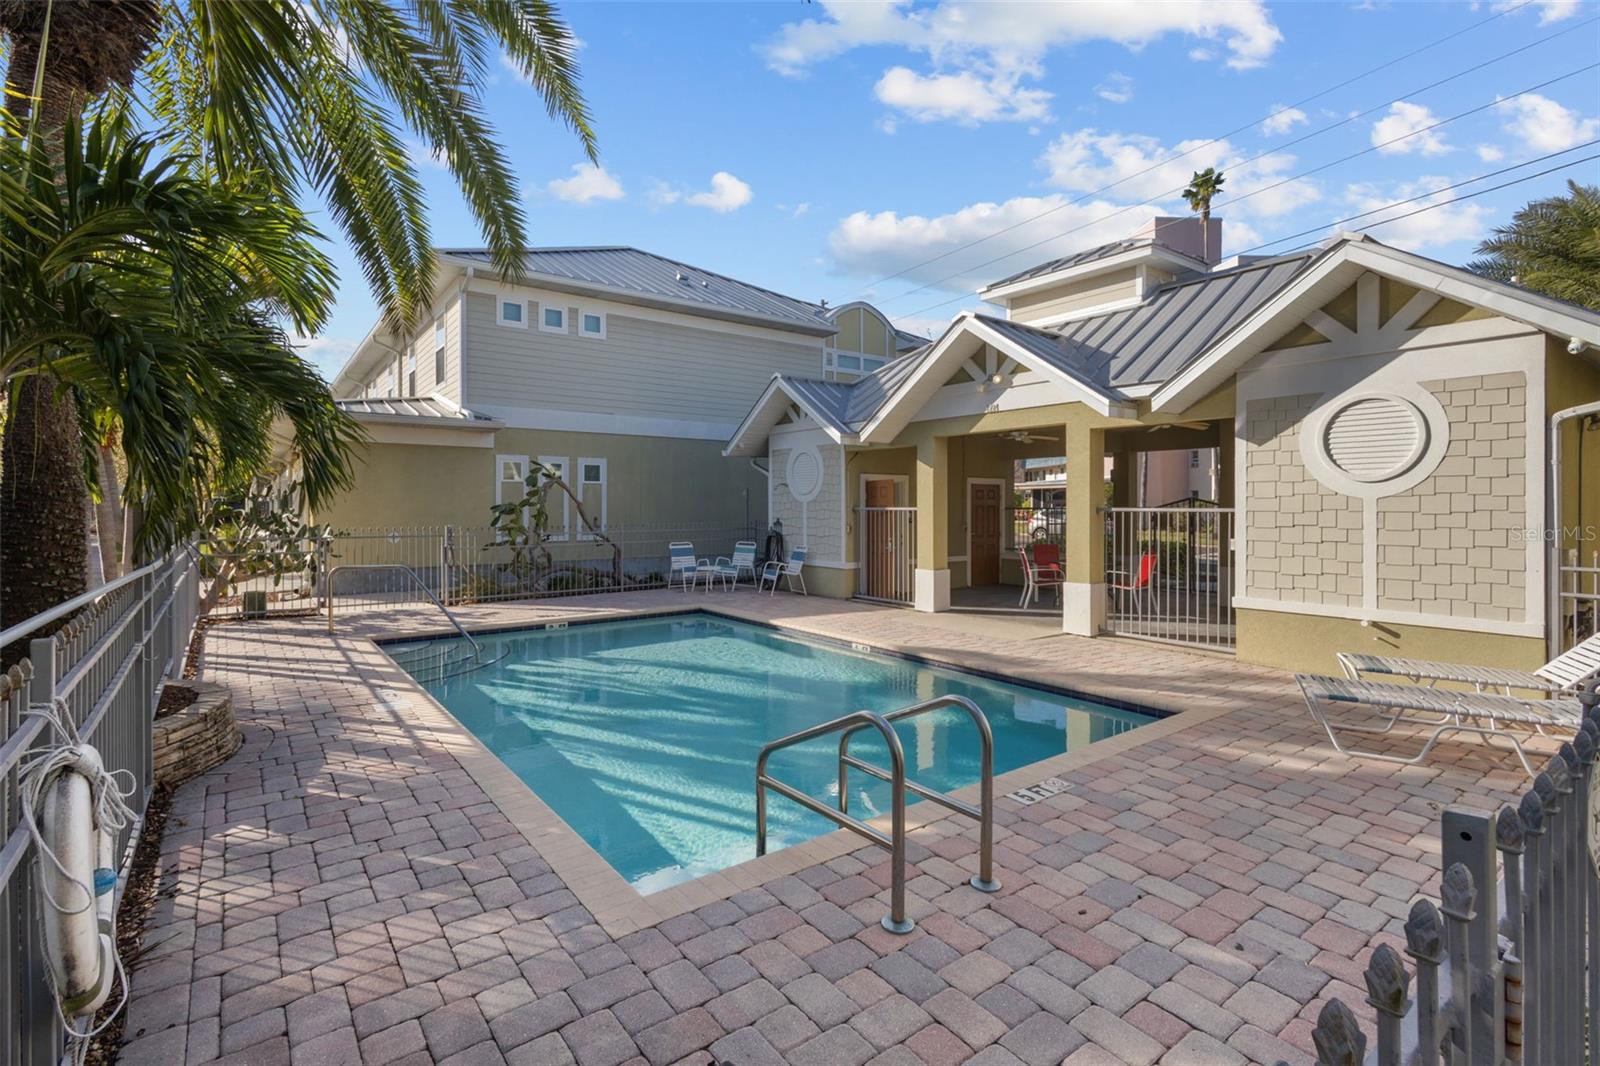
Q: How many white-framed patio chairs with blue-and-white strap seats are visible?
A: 3